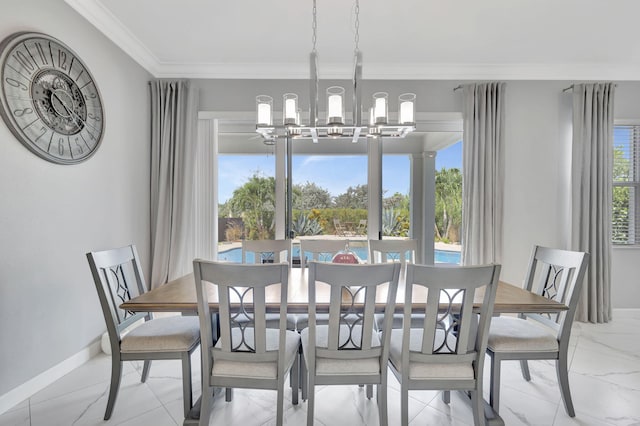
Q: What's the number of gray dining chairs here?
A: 8